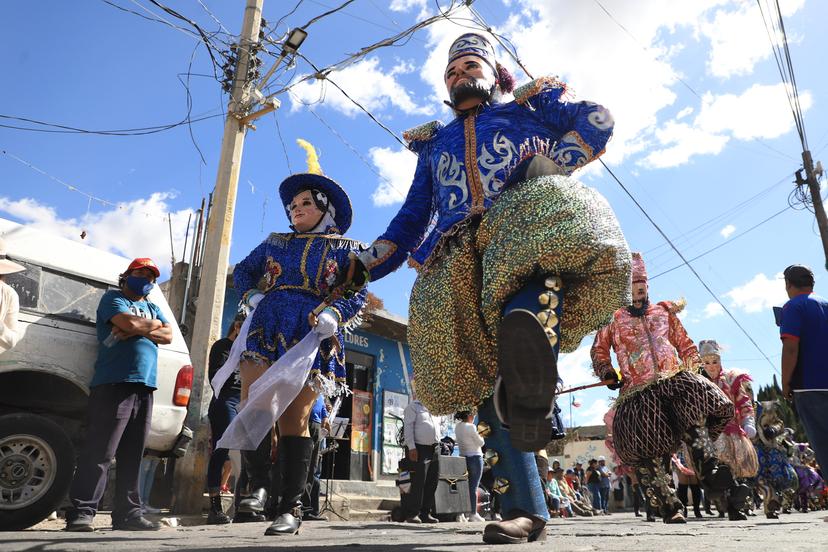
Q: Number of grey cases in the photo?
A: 1